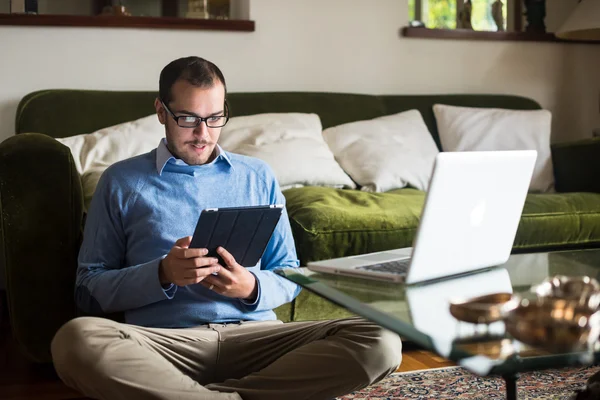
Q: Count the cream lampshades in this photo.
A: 1